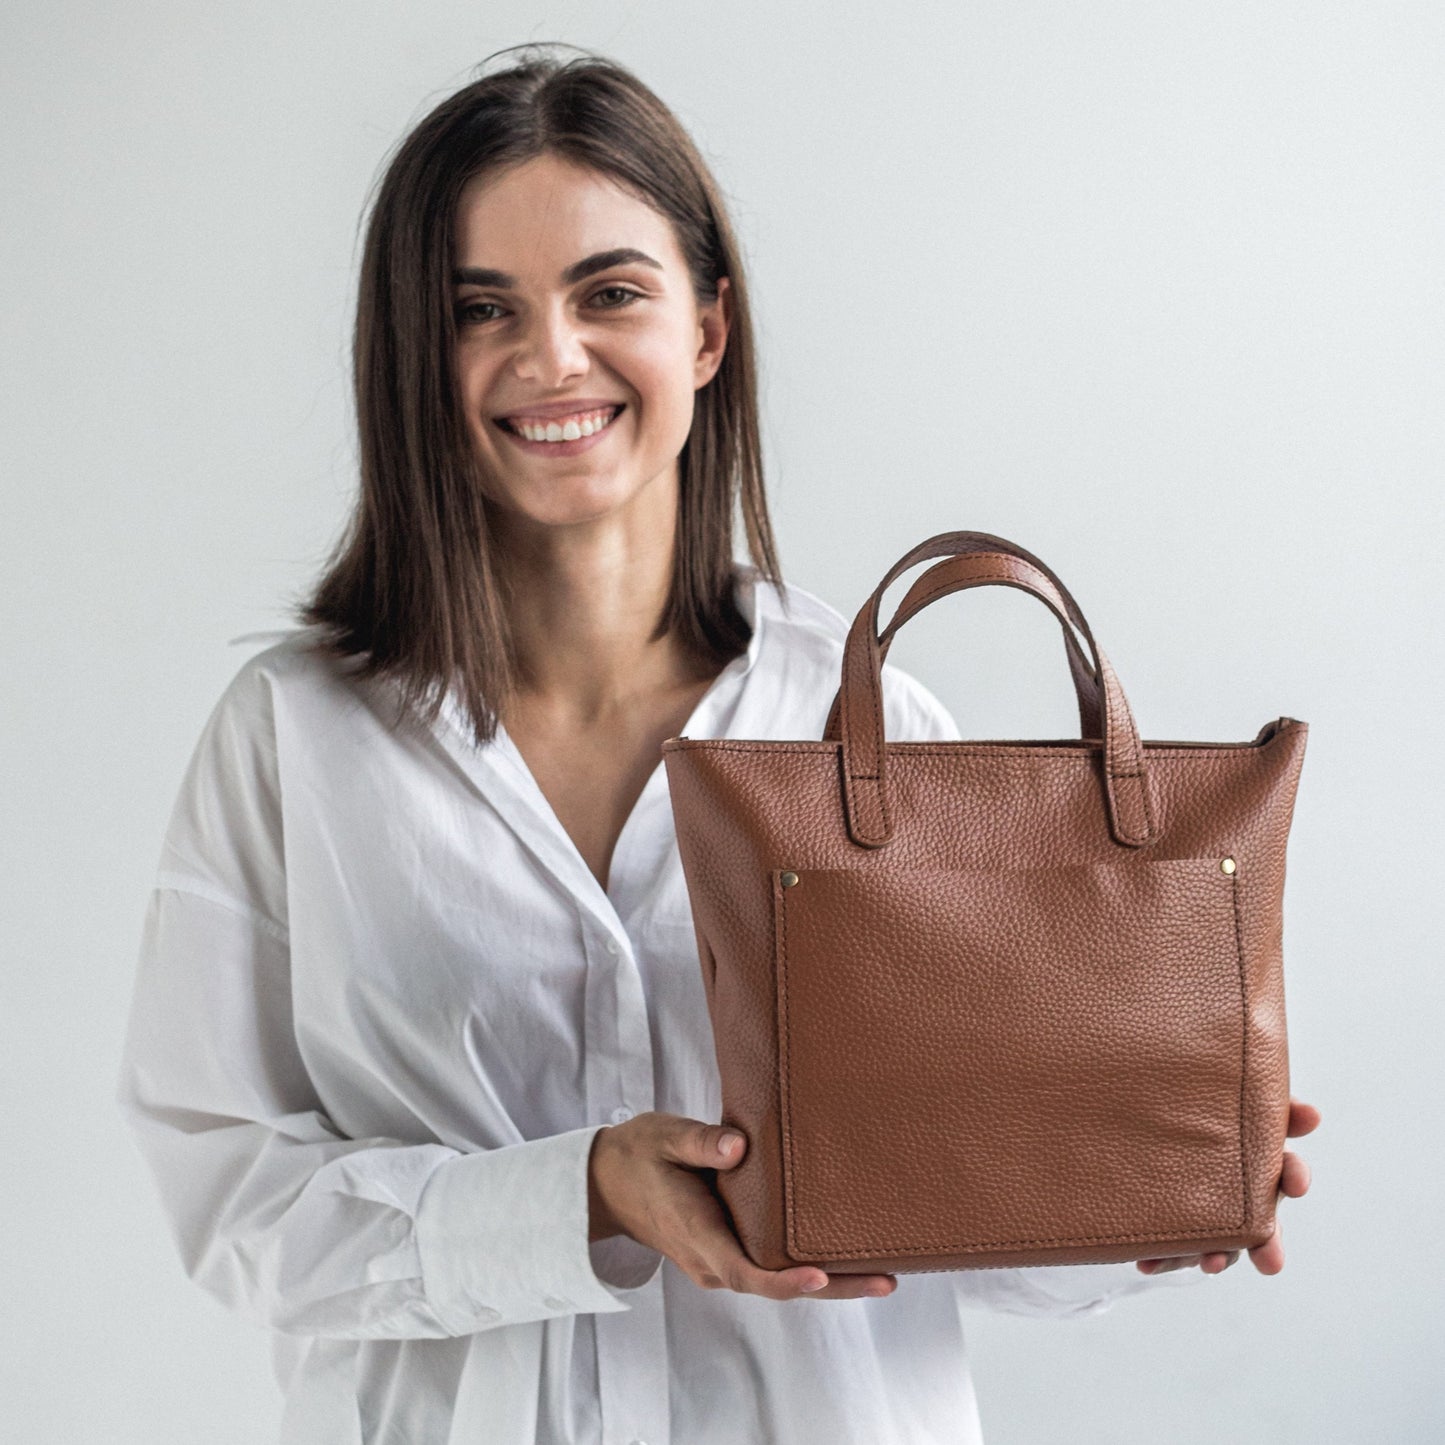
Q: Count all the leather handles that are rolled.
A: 0